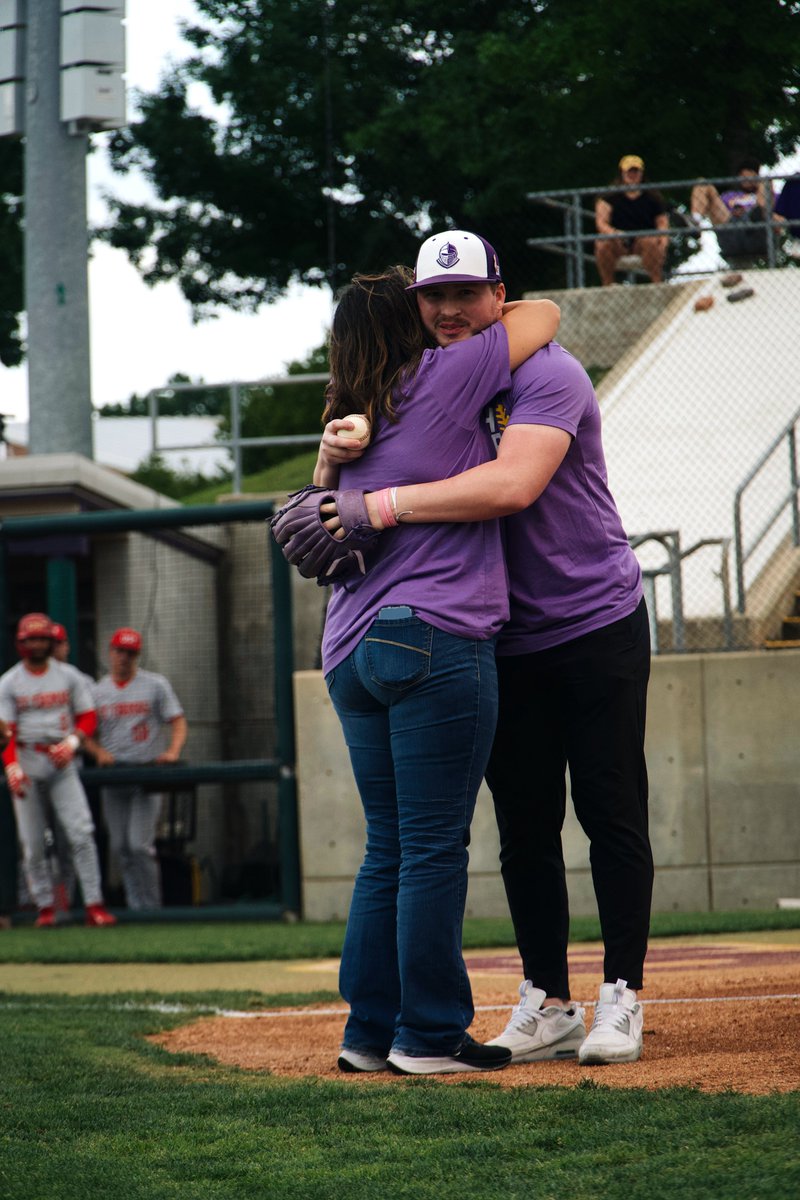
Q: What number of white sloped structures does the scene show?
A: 1